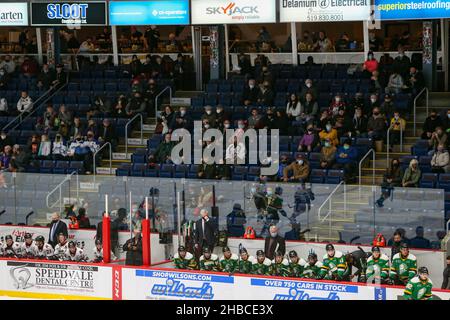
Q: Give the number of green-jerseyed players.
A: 12